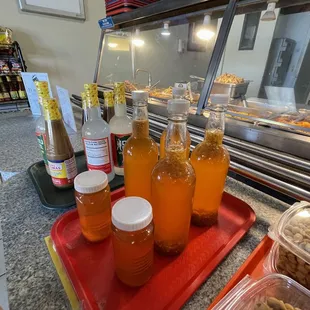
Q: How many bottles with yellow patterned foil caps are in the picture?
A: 6